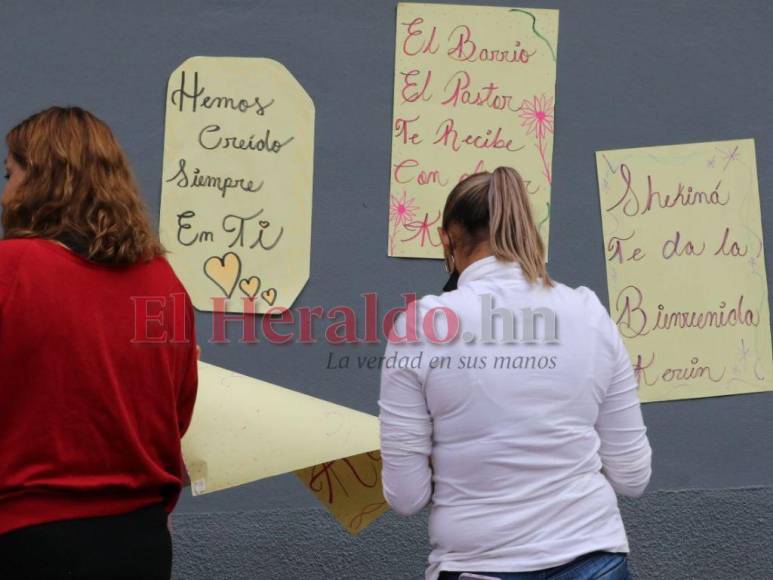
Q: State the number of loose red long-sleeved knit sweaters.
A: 1